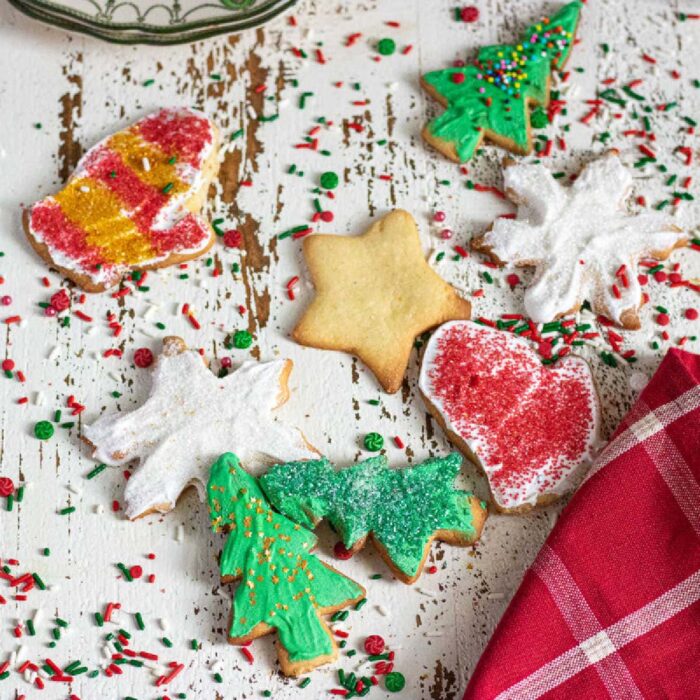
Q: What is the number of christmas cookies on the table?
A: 8